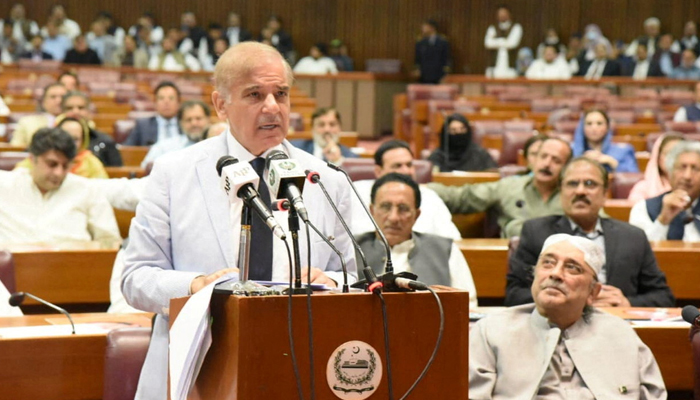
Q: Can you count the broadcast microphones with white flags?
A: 2